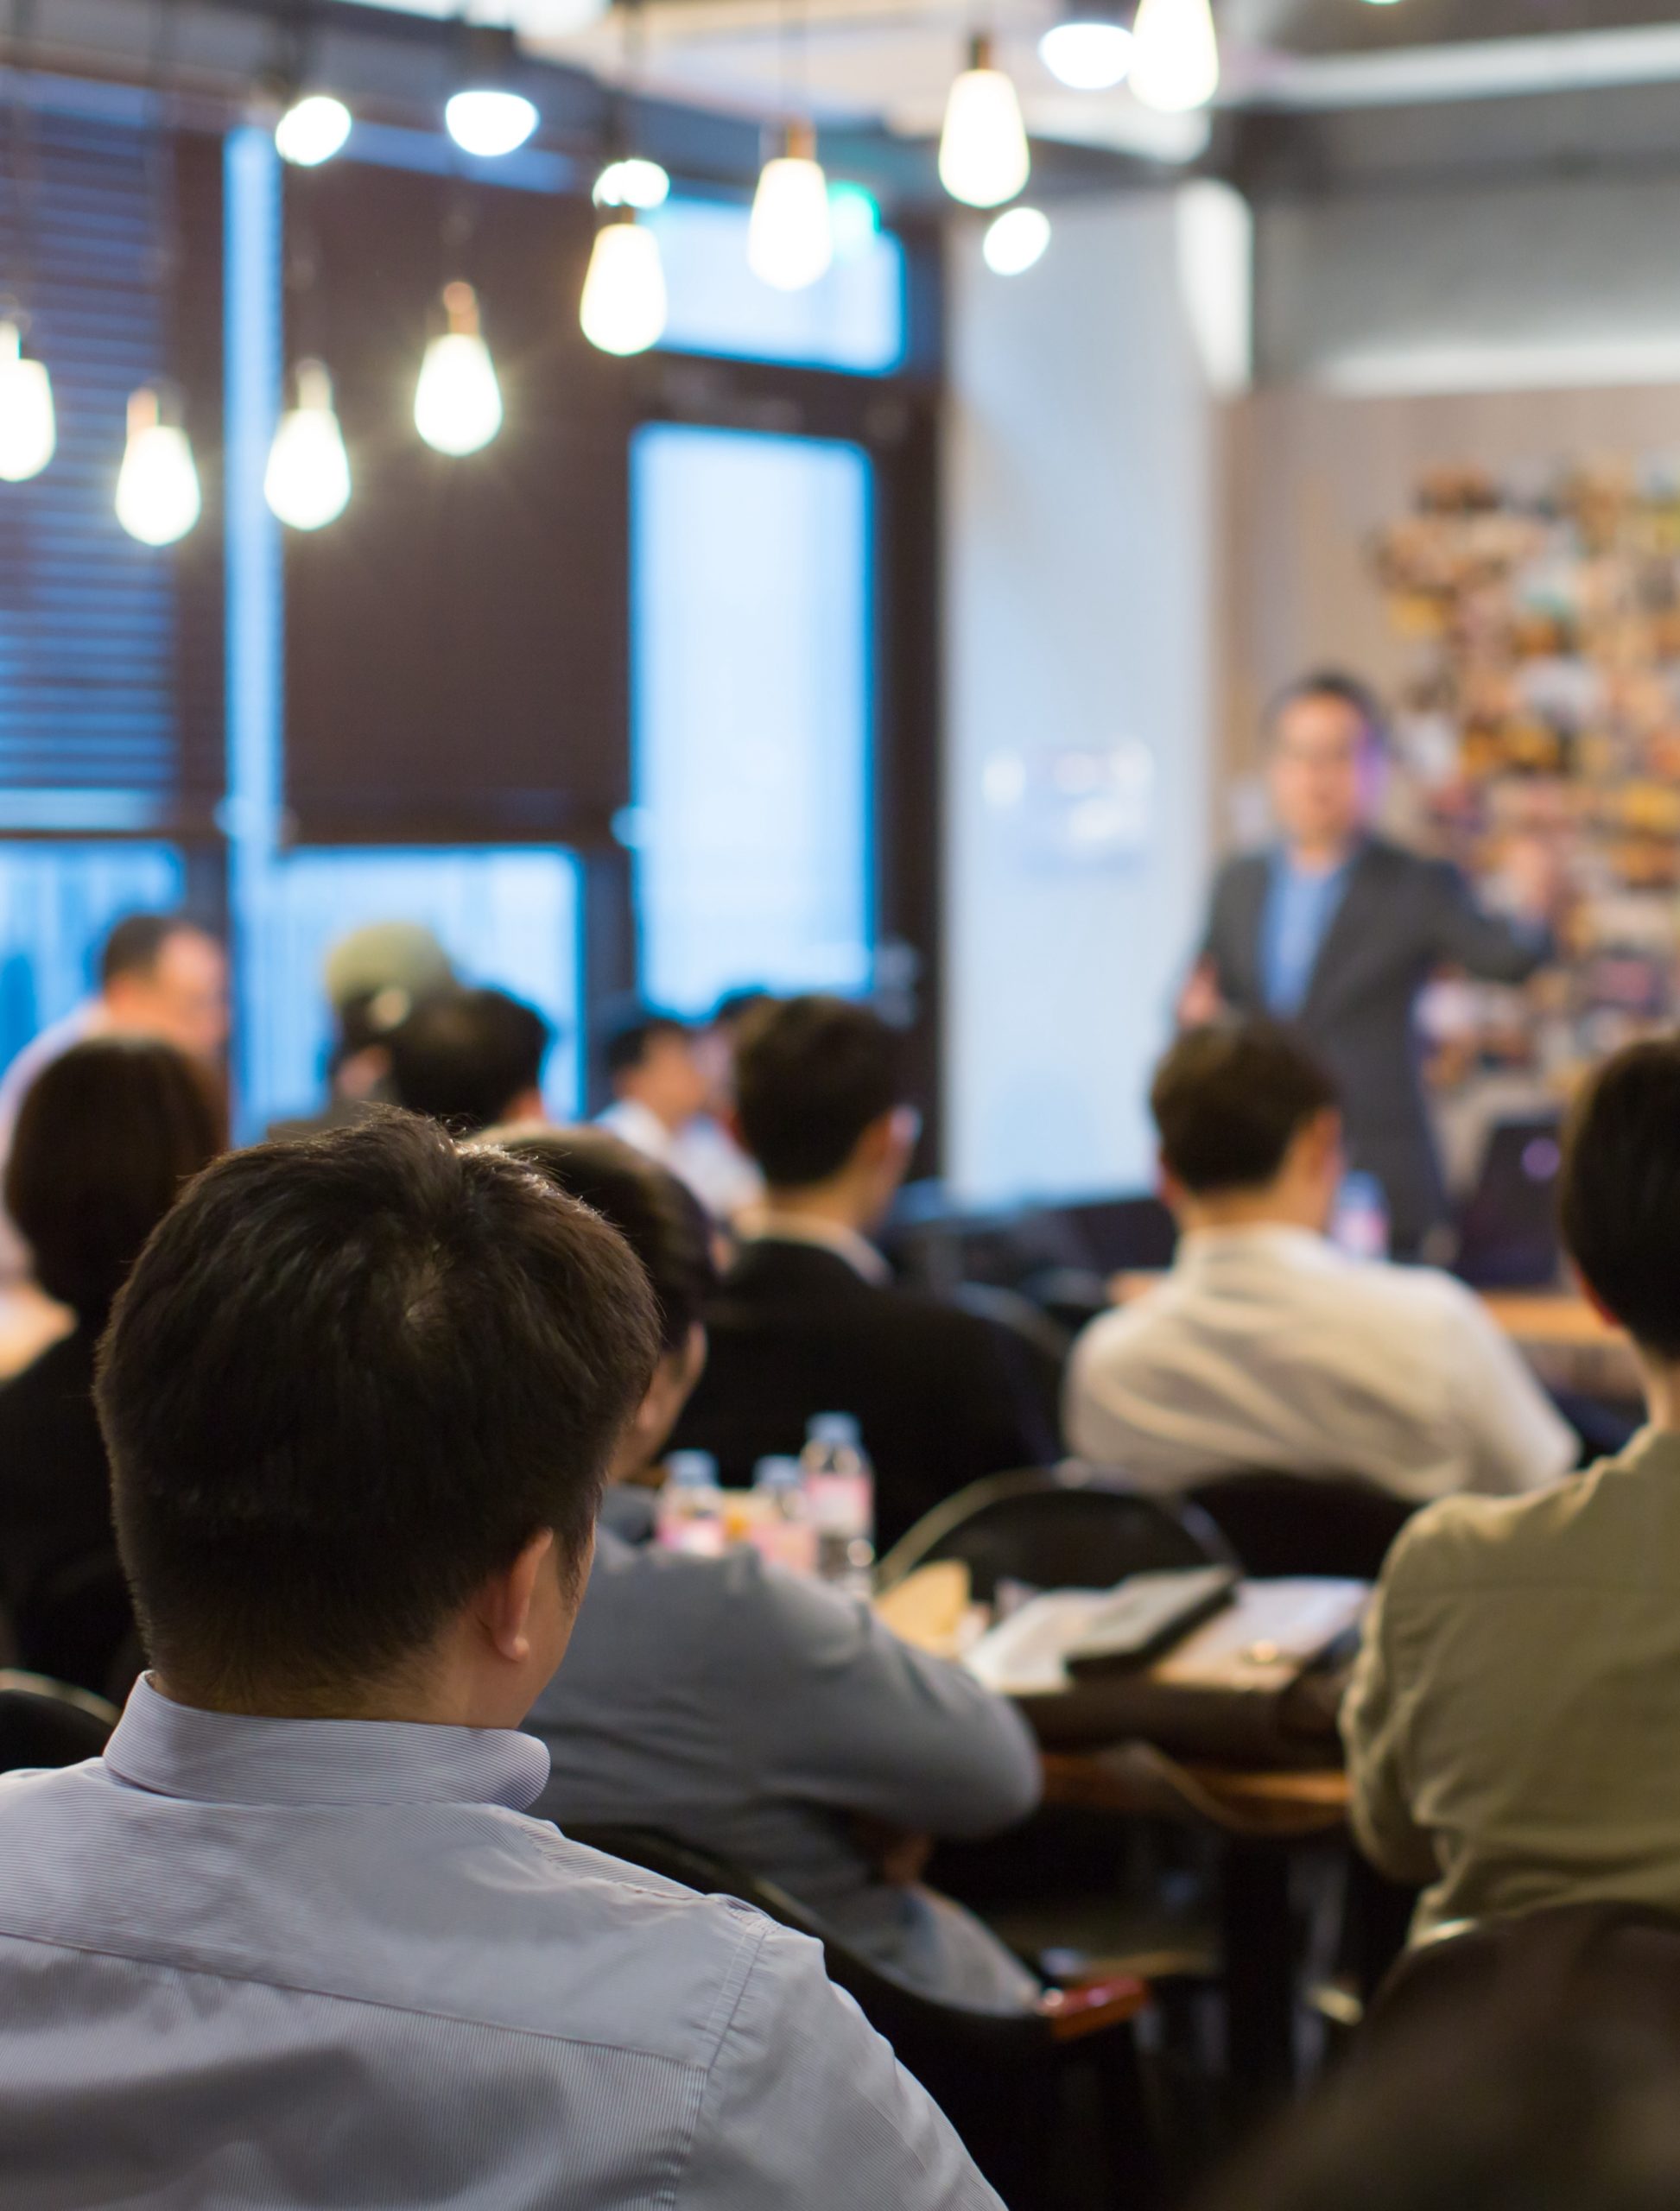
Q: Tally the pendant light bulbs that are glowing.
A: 8